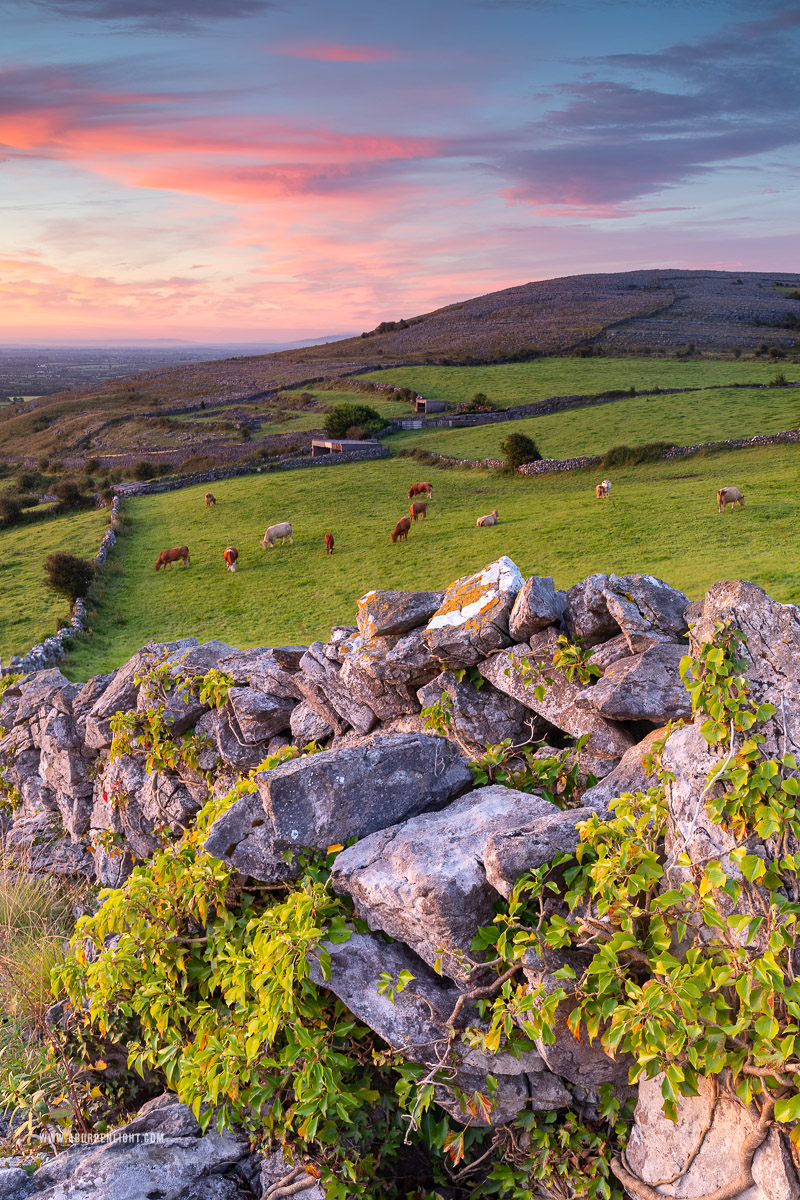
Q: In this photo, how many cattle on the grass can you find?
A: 12